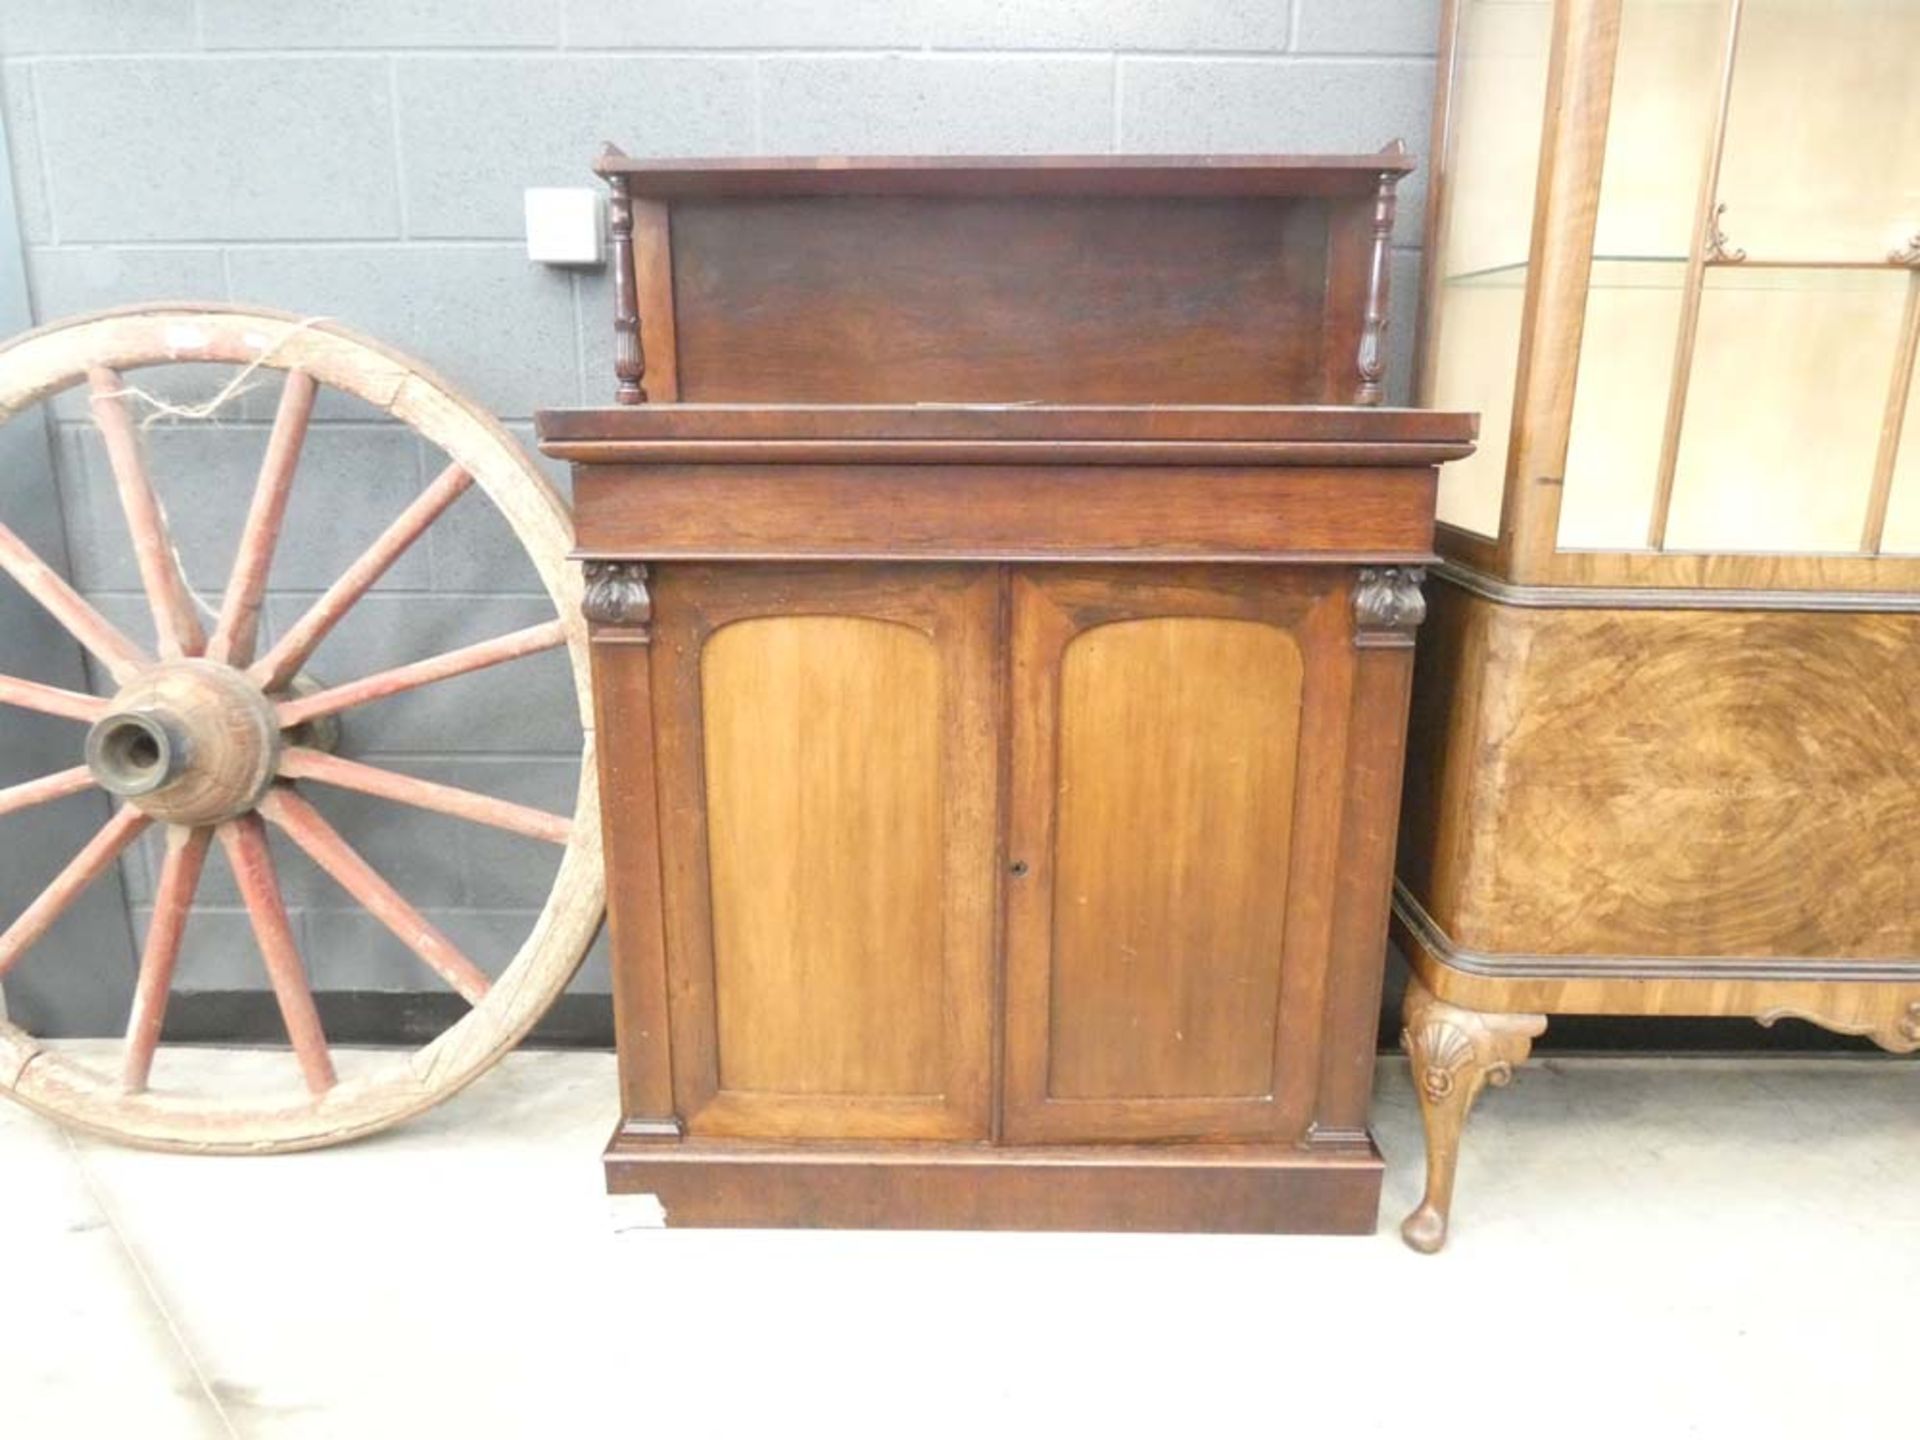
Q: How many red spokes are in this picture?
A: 12